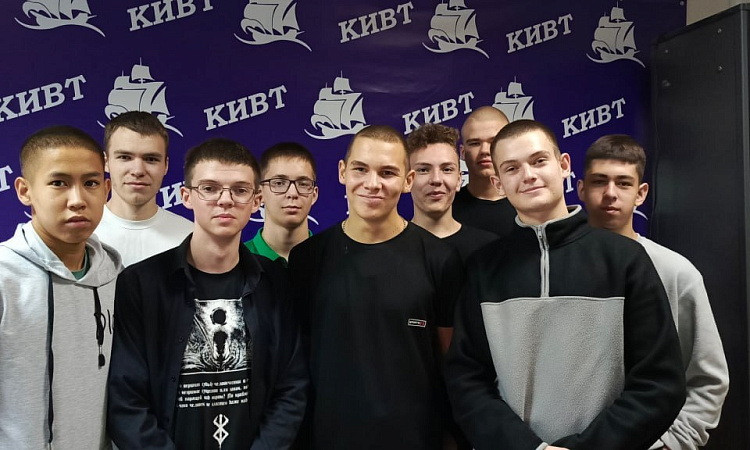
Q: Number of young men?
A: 9